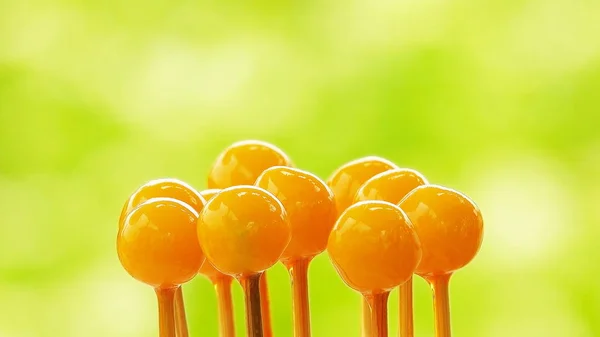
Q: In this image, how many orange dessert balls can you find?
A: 10